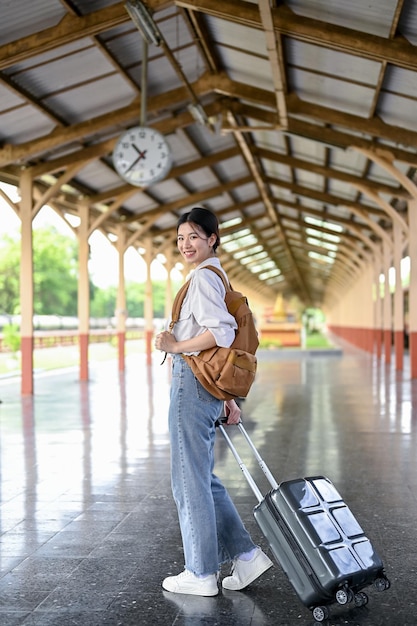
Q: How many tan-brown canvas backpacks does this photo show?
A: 1